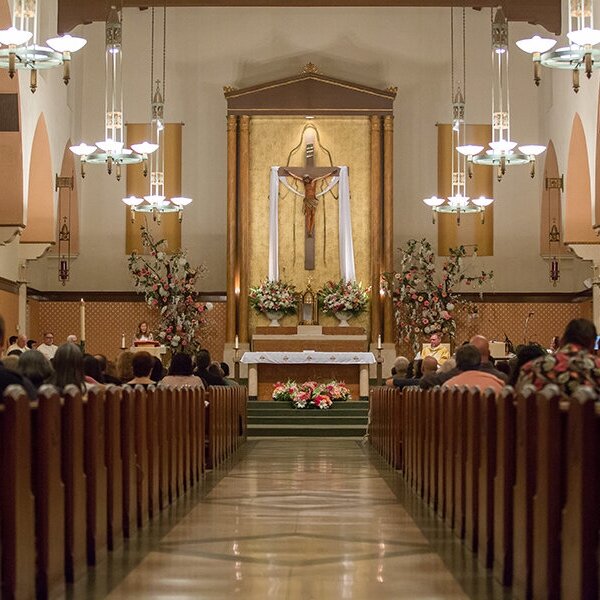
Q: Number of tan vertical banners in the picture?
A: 2